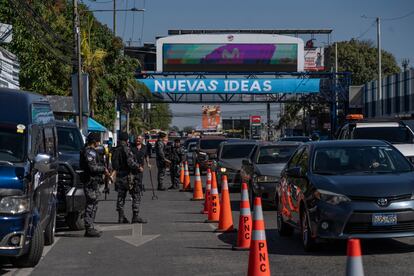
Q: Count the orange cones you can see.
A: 9